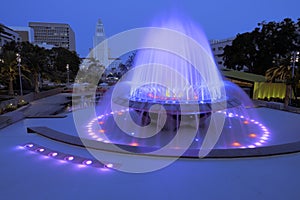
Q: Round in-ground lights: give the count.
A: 6